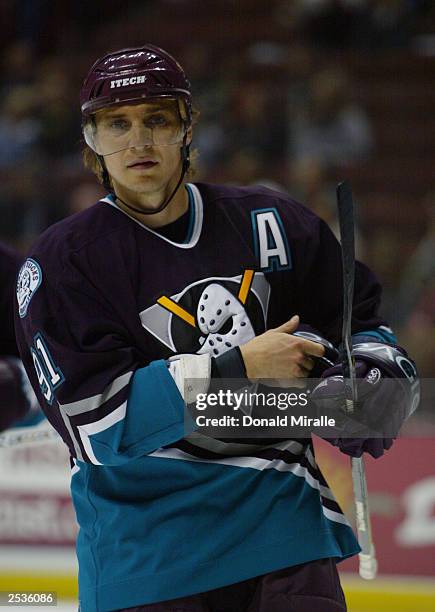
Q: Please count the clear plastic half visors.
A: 1